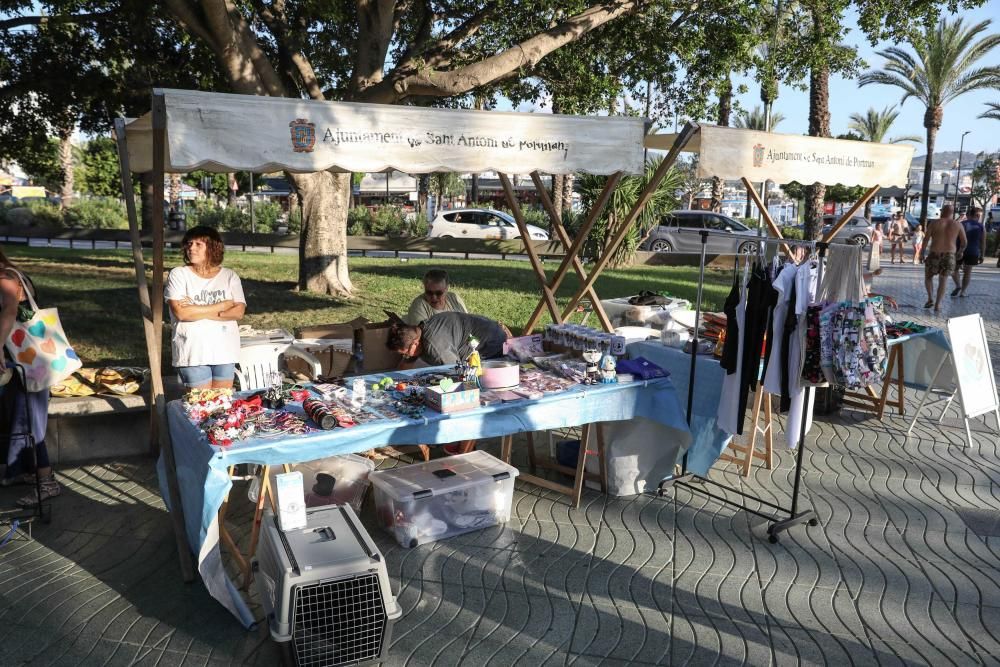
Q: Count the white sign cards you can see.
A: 2